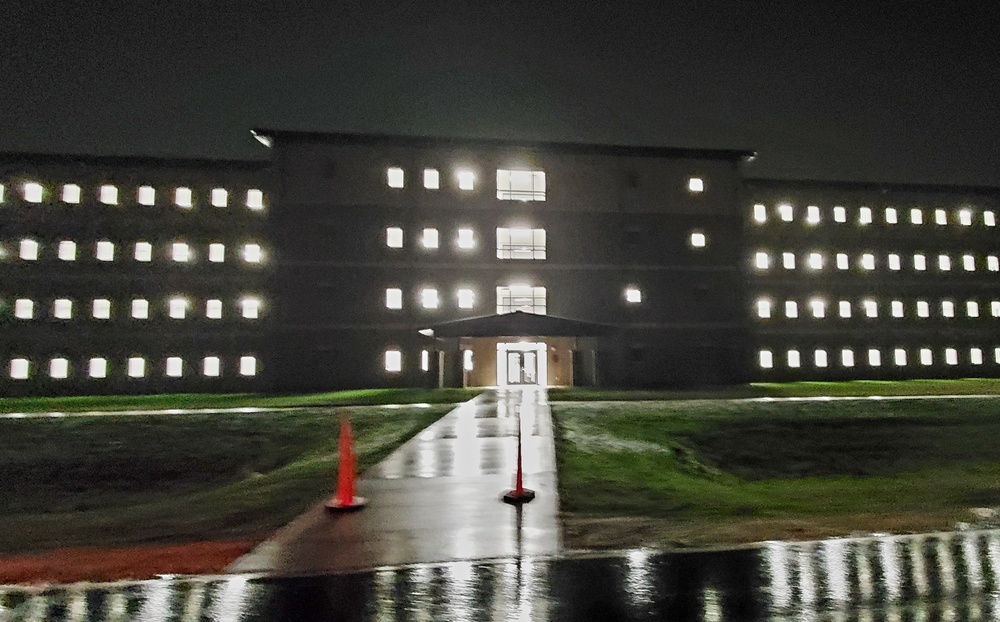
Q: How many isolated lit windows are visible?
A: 3